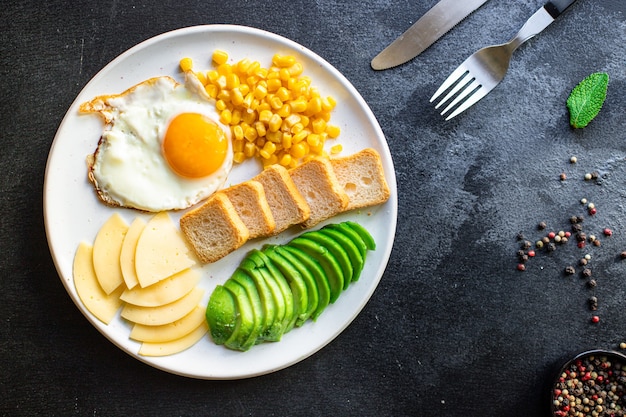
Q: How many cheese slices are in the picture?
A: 8